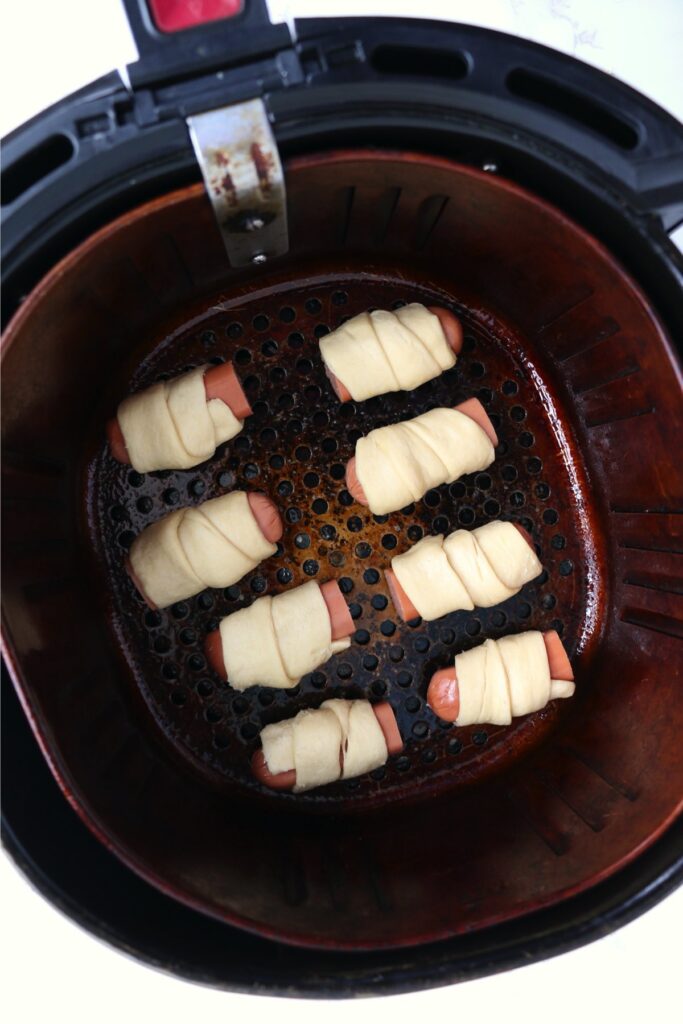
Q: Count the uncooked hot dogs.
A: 8